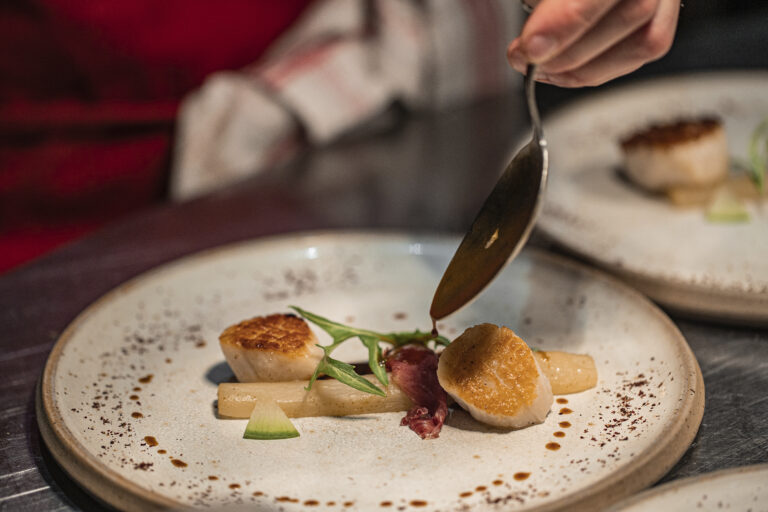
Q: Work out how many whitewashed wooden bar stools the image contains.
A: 0